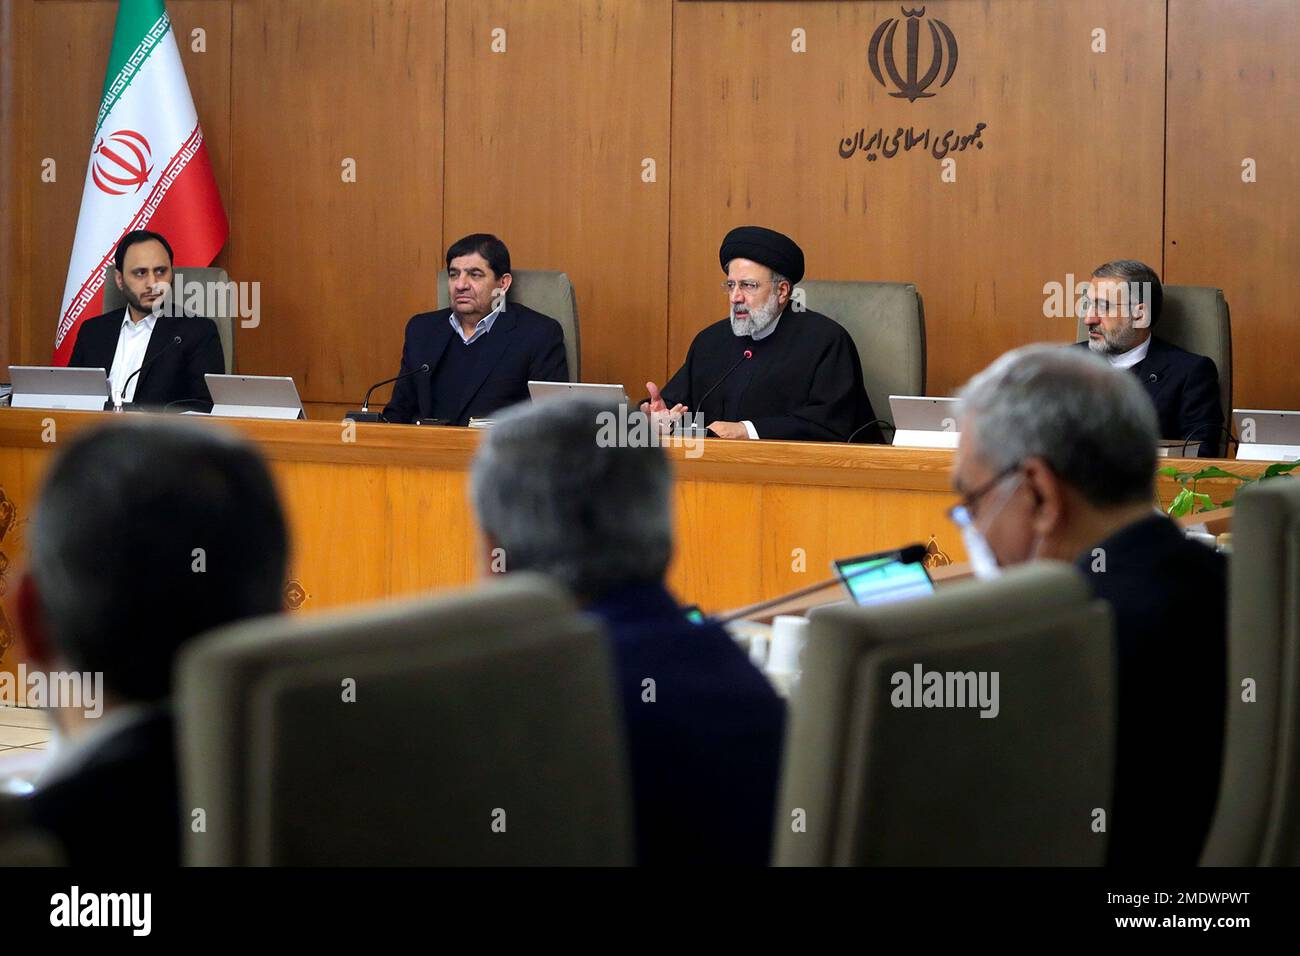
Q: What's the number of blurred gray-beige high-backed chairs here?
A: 3